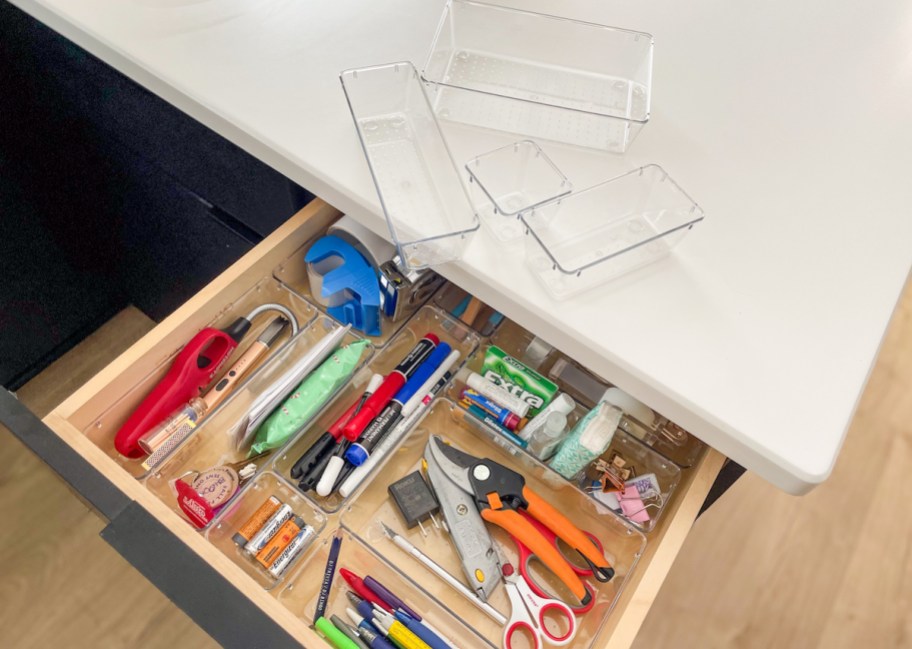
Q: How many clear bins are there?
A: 14